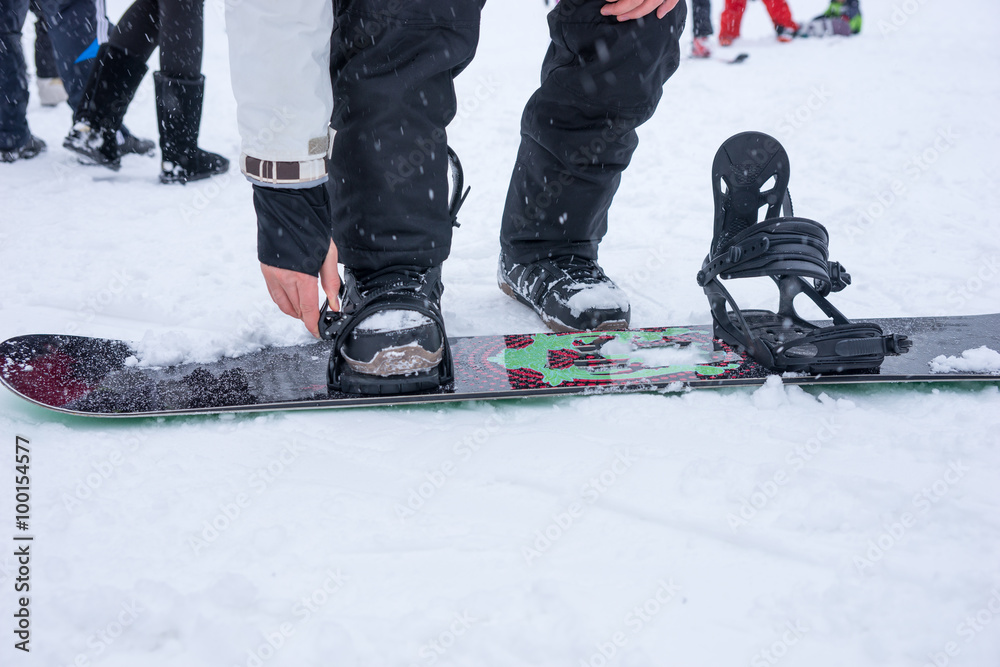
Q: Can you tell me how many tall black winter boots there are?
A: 2